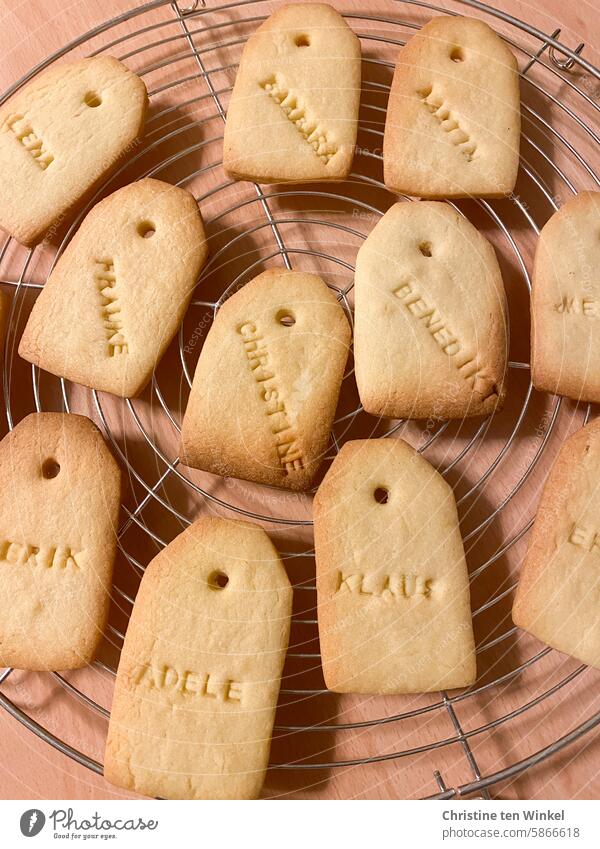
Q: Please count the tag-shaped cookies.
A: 11